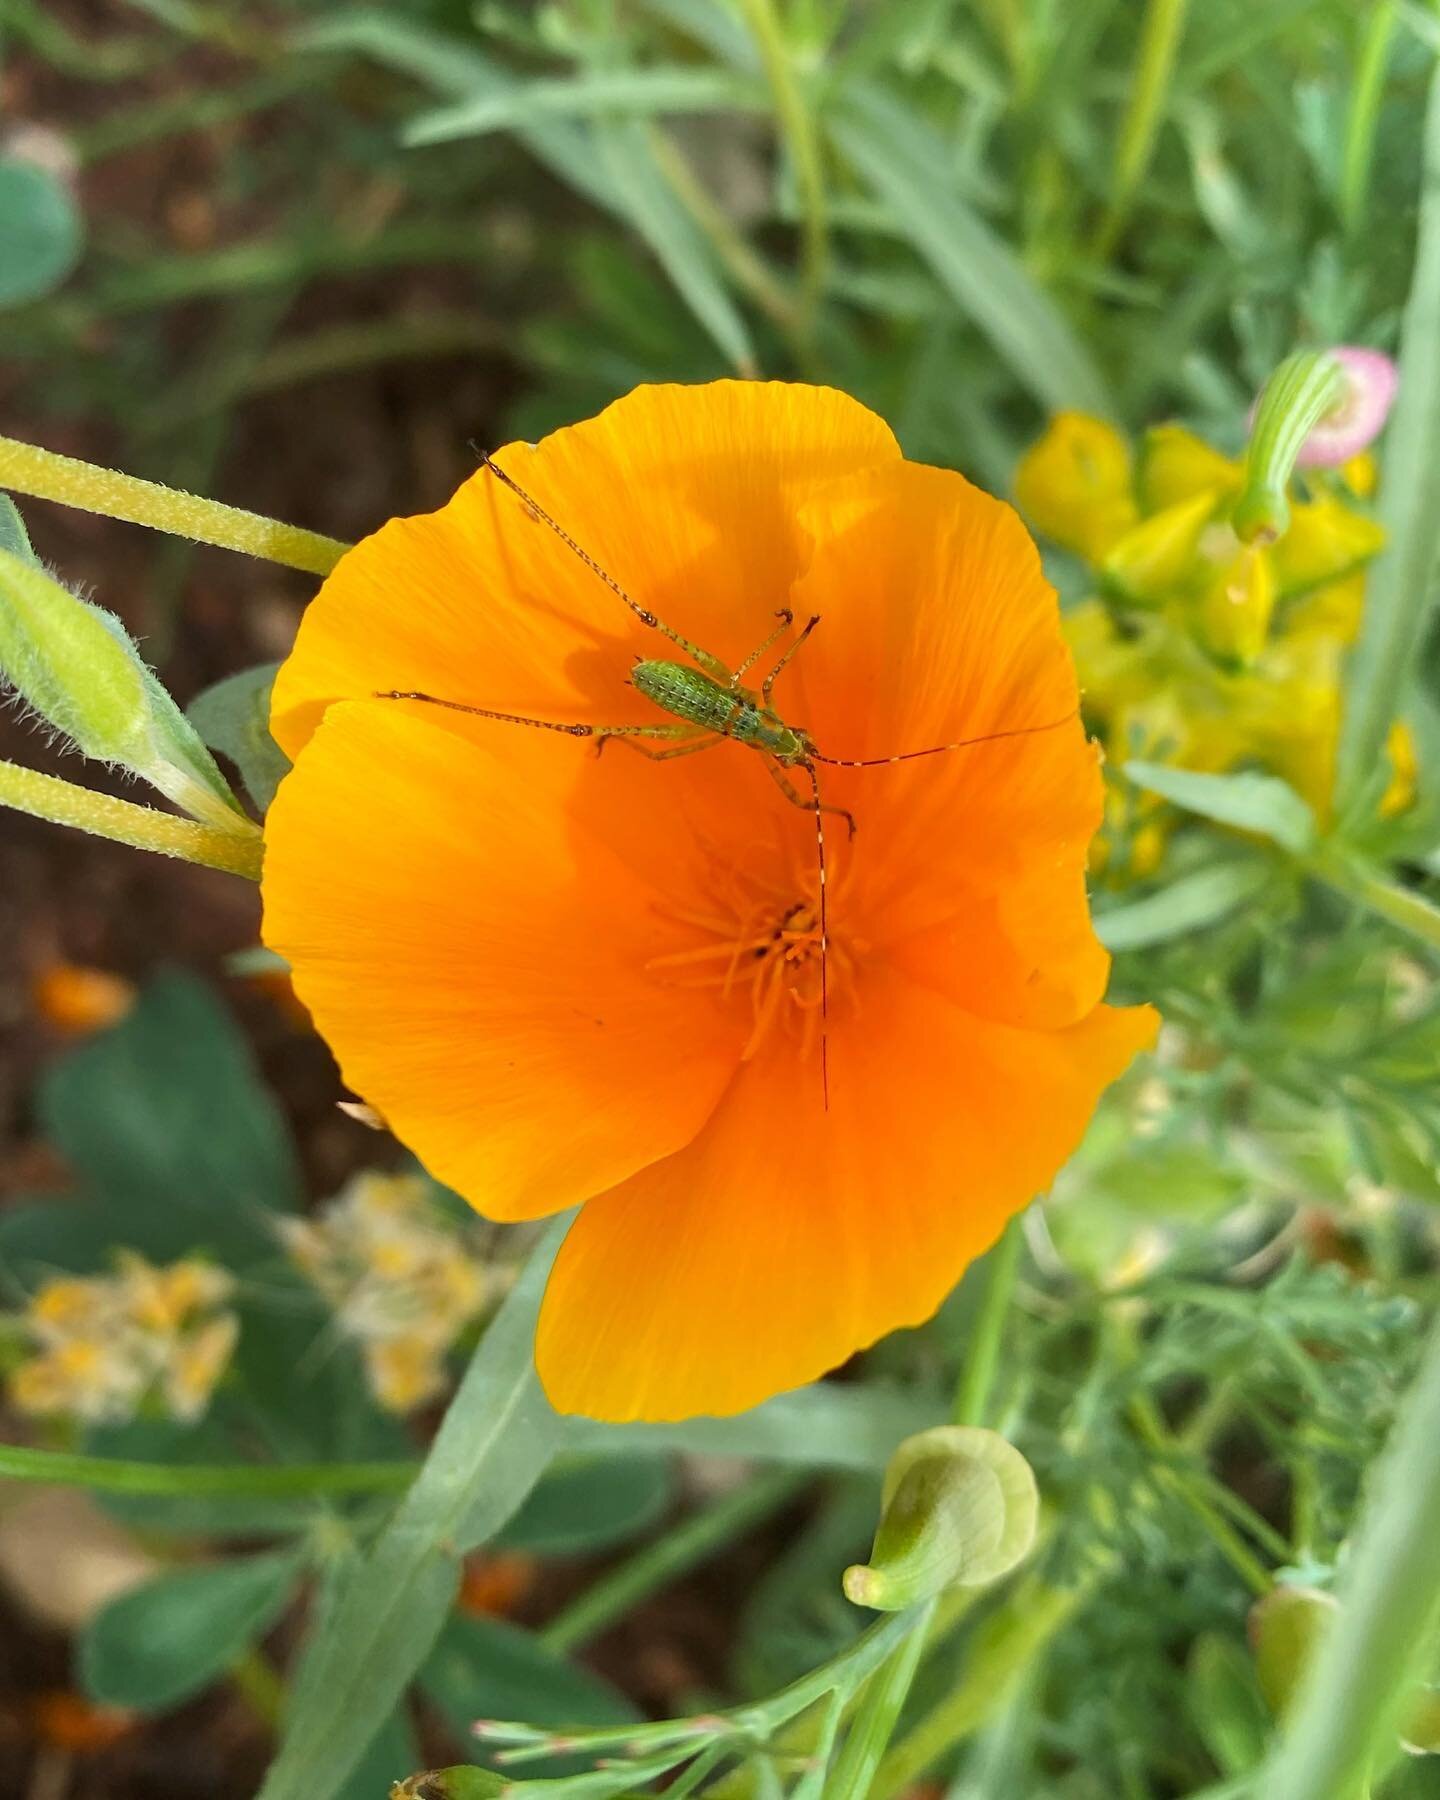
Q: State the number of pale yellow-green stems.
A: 2